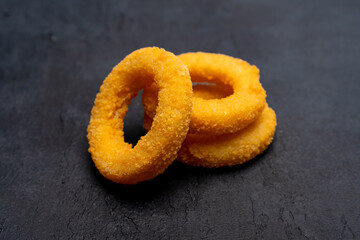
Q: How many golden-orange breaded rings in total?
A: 3